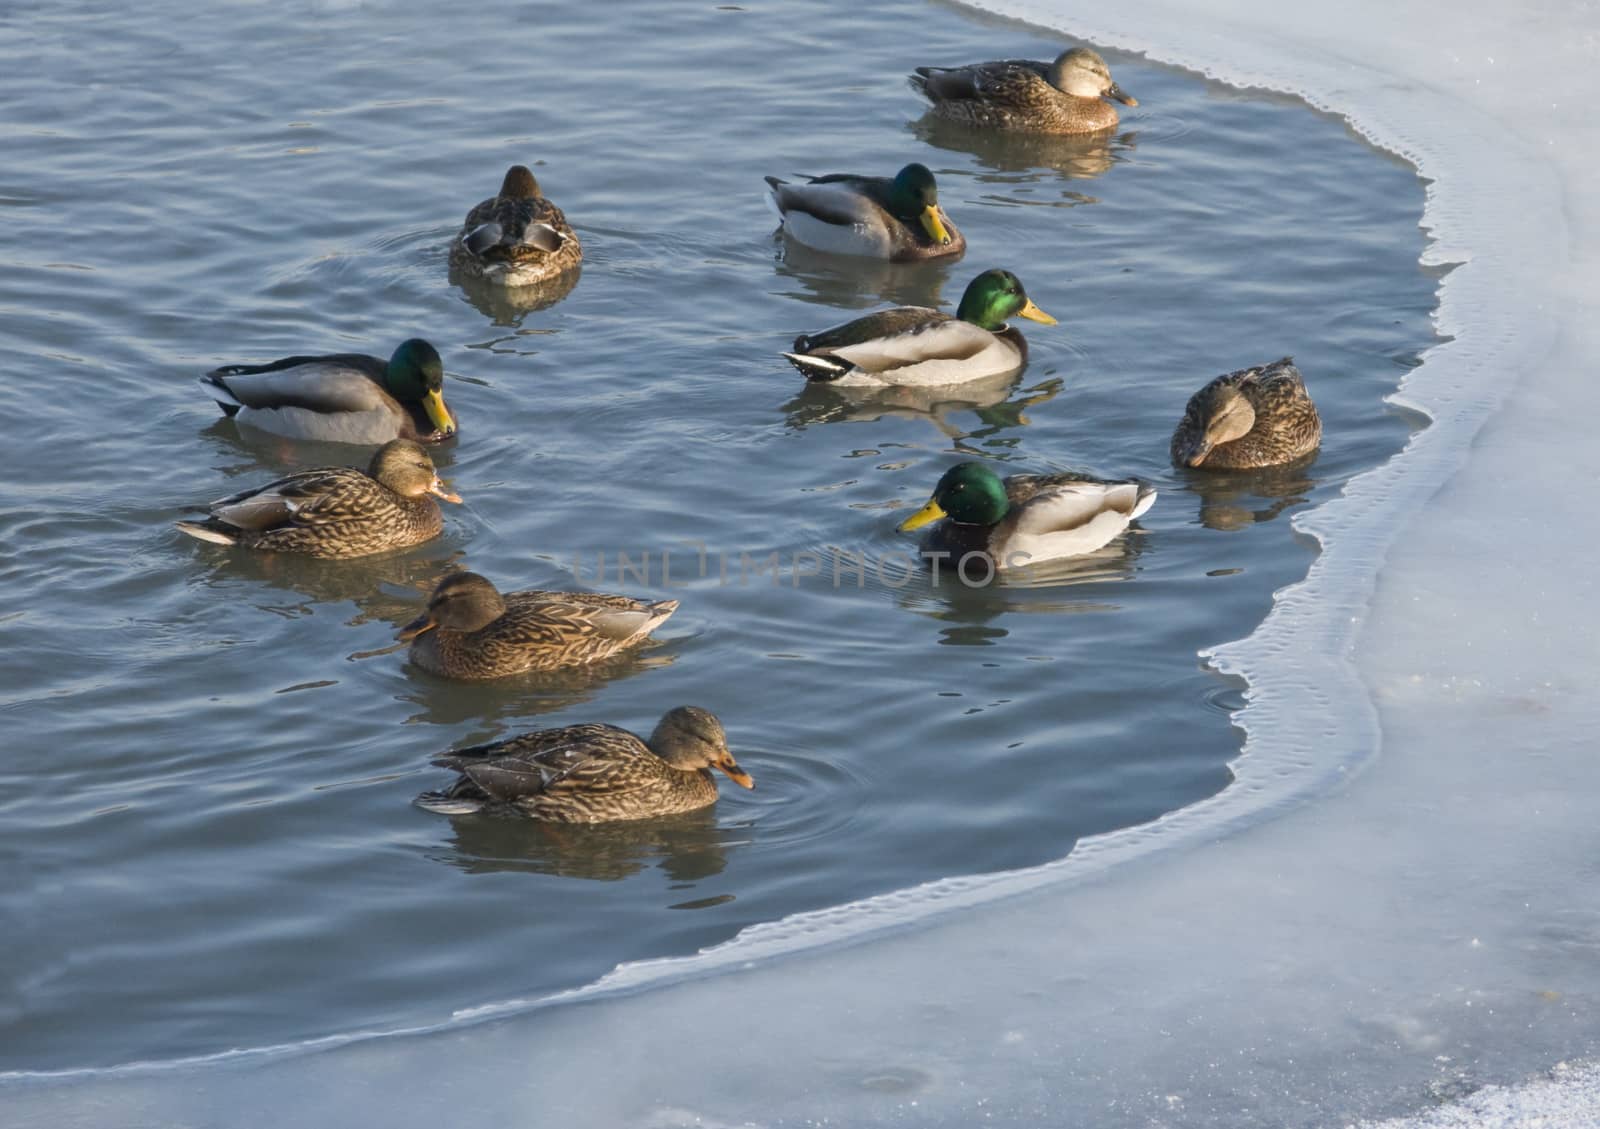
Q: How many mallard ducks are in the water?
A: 10